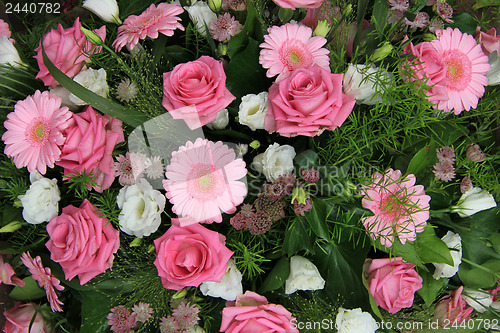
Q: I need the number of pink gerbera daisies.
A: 7